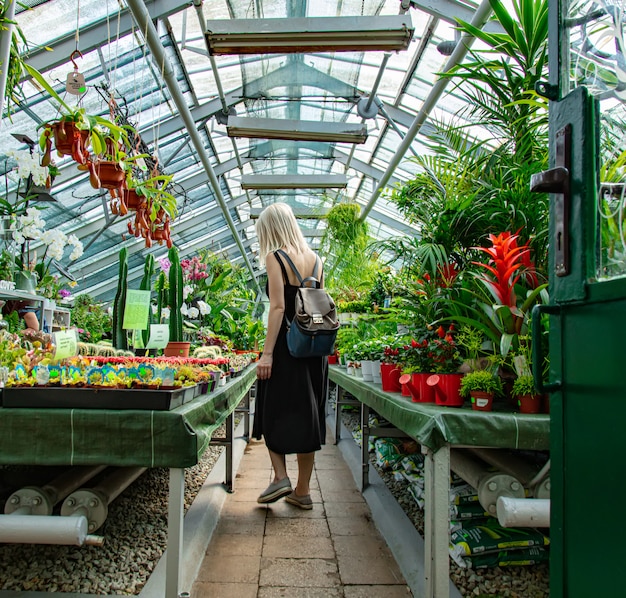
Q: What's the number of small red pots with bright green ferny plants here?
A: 2